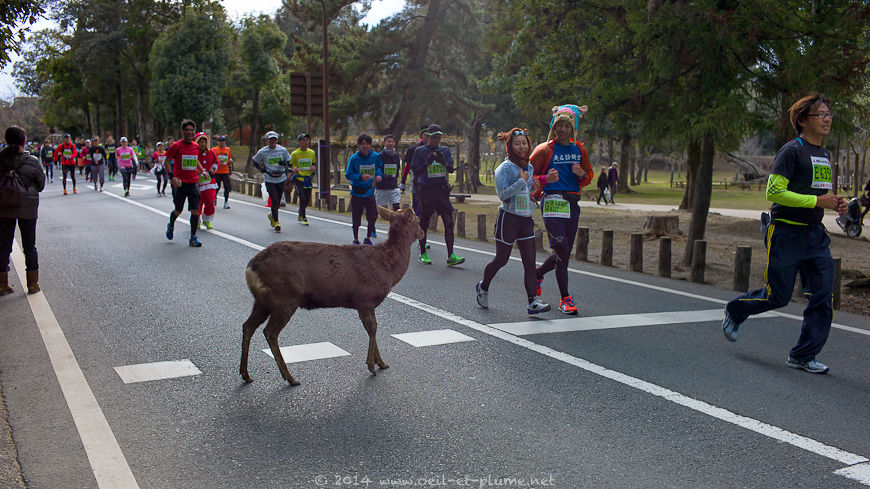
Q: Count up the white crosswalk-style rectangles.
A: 3